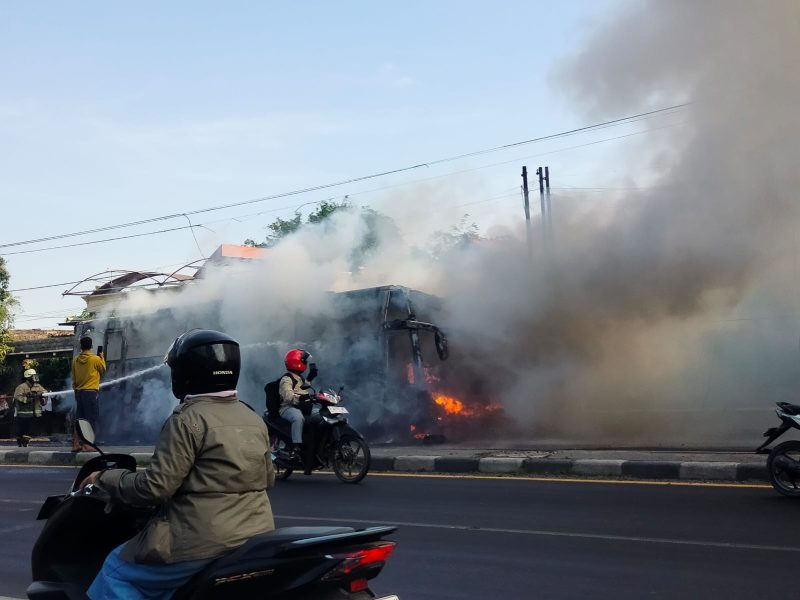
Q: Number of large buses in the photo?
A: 1